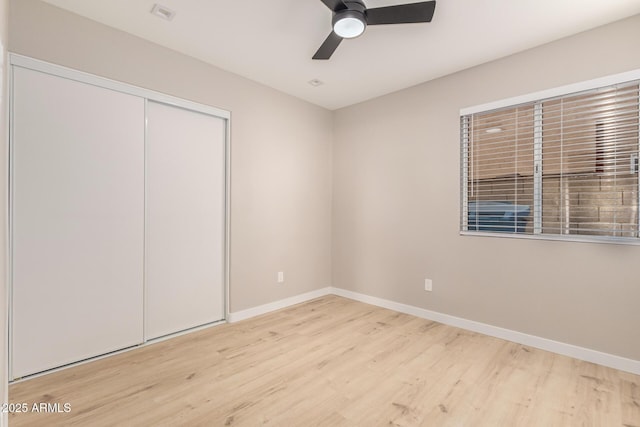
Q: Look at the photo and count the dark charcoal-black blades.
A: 3